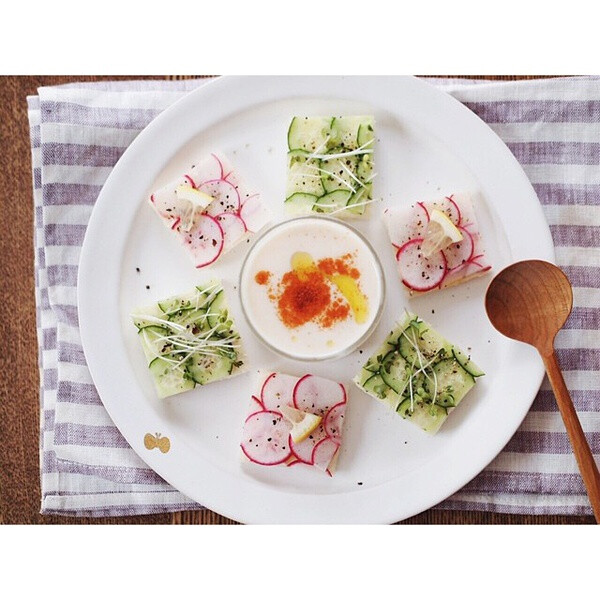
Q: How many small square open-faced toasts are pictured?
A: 6